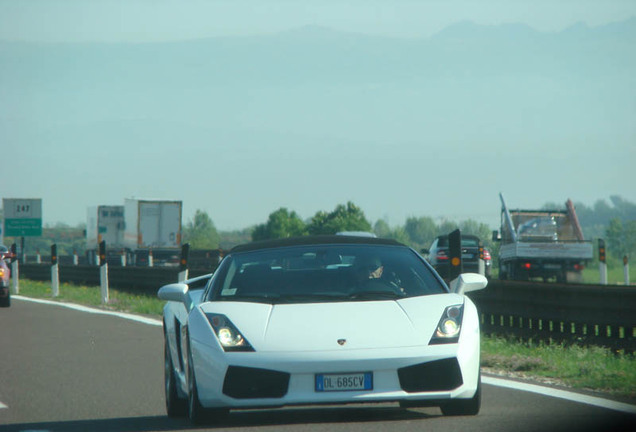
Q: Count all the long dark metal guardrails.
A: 1